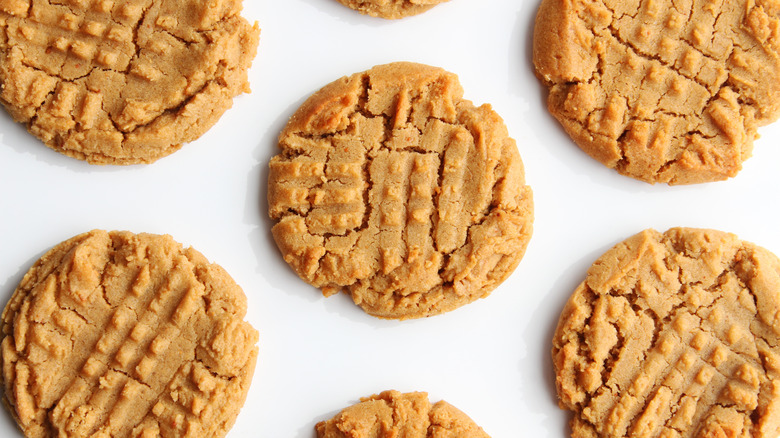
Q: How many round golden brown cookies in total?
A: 7